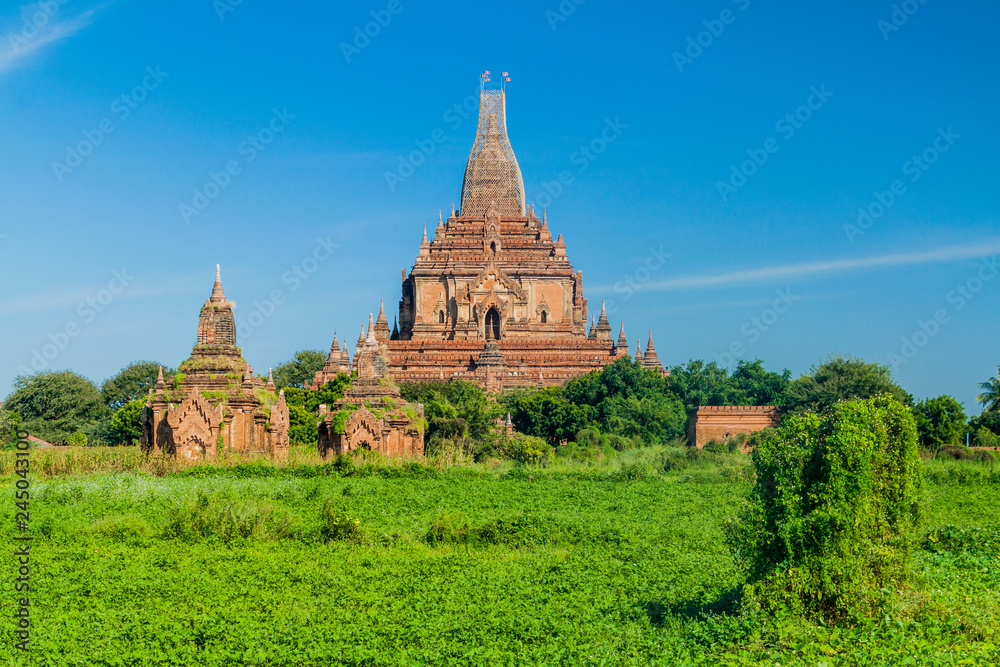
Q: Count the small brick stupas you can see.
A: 2